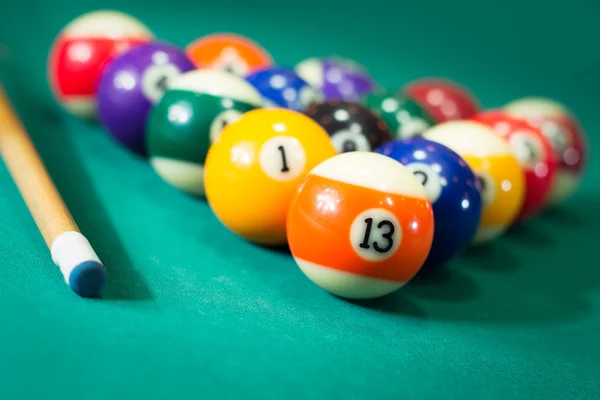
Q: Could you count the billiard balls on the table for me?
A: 15